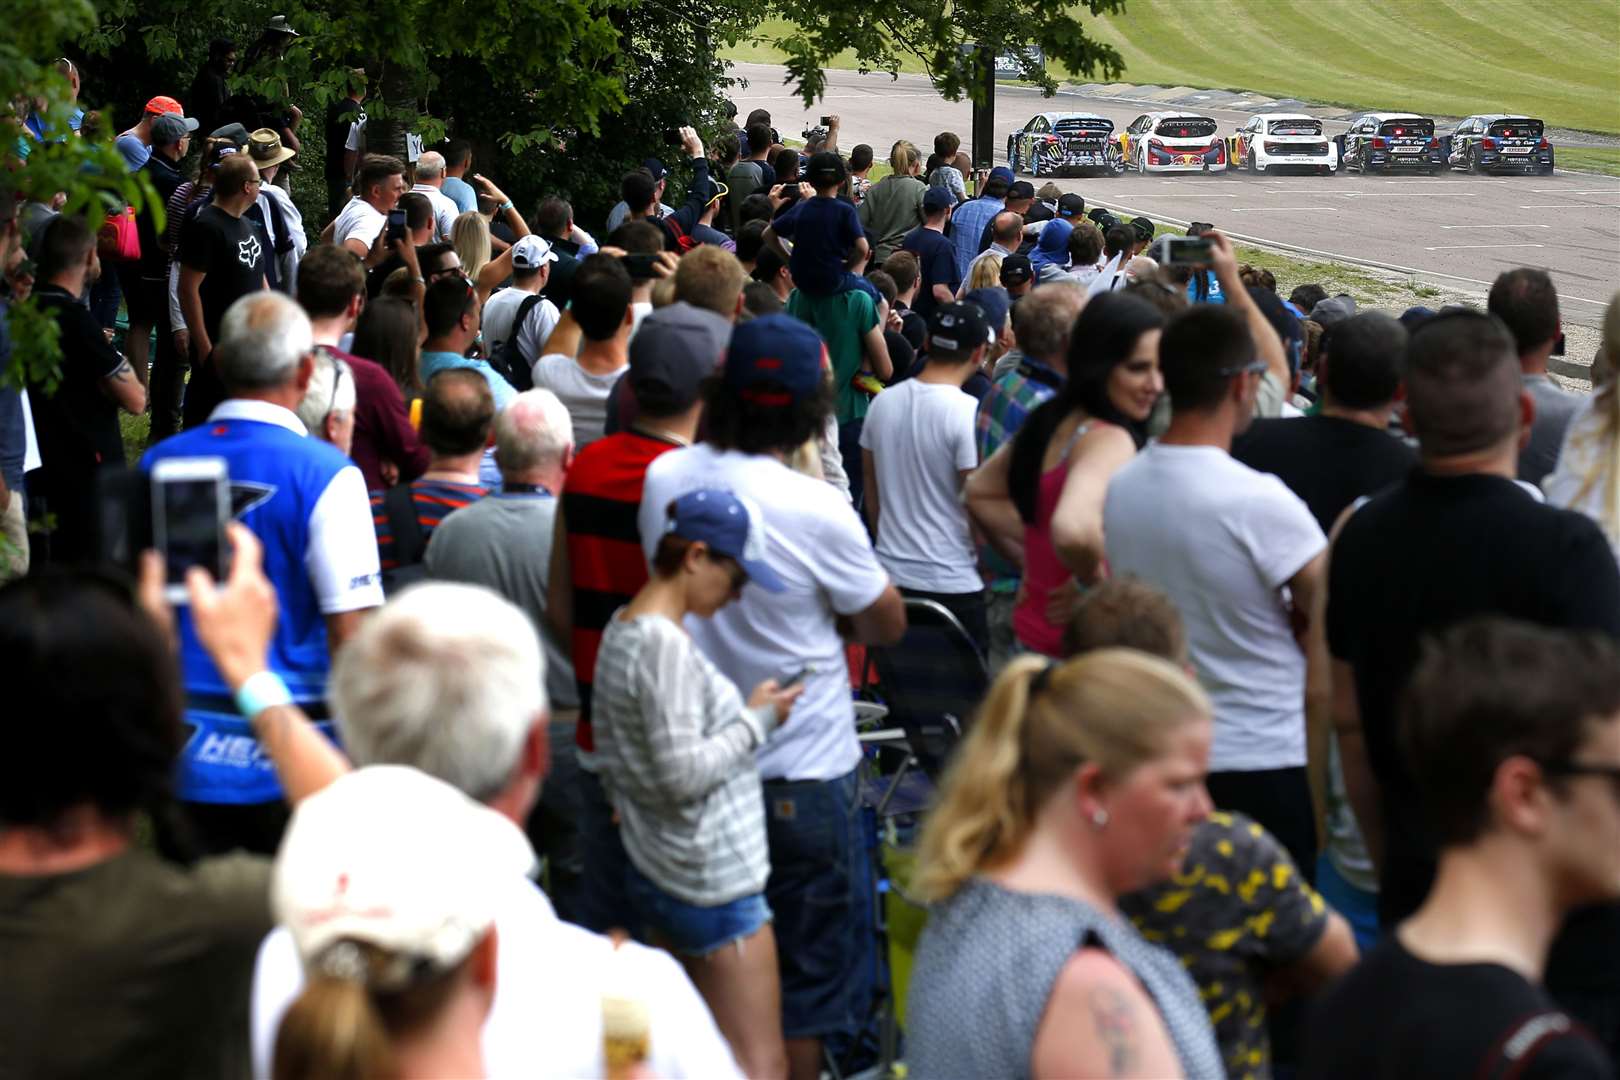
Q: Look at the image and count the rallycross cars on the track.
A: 5